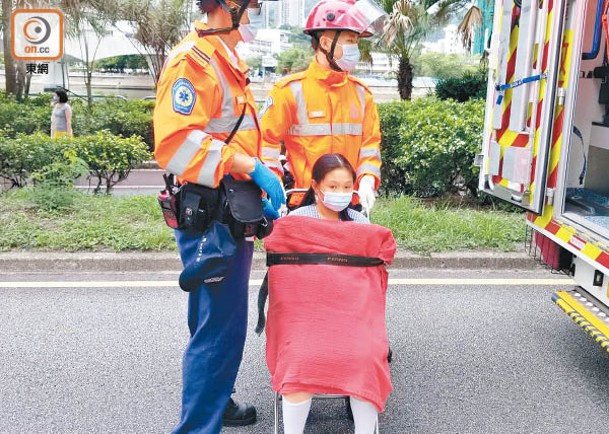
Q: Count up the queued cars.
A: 0